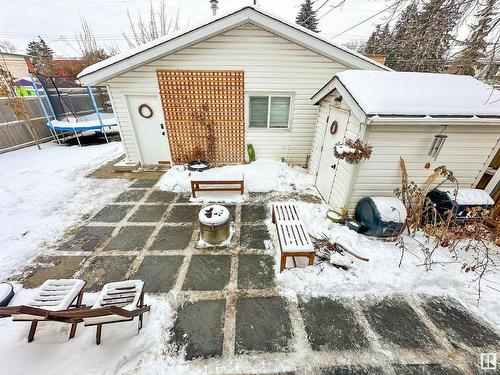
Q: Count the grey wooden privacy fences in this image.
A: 1